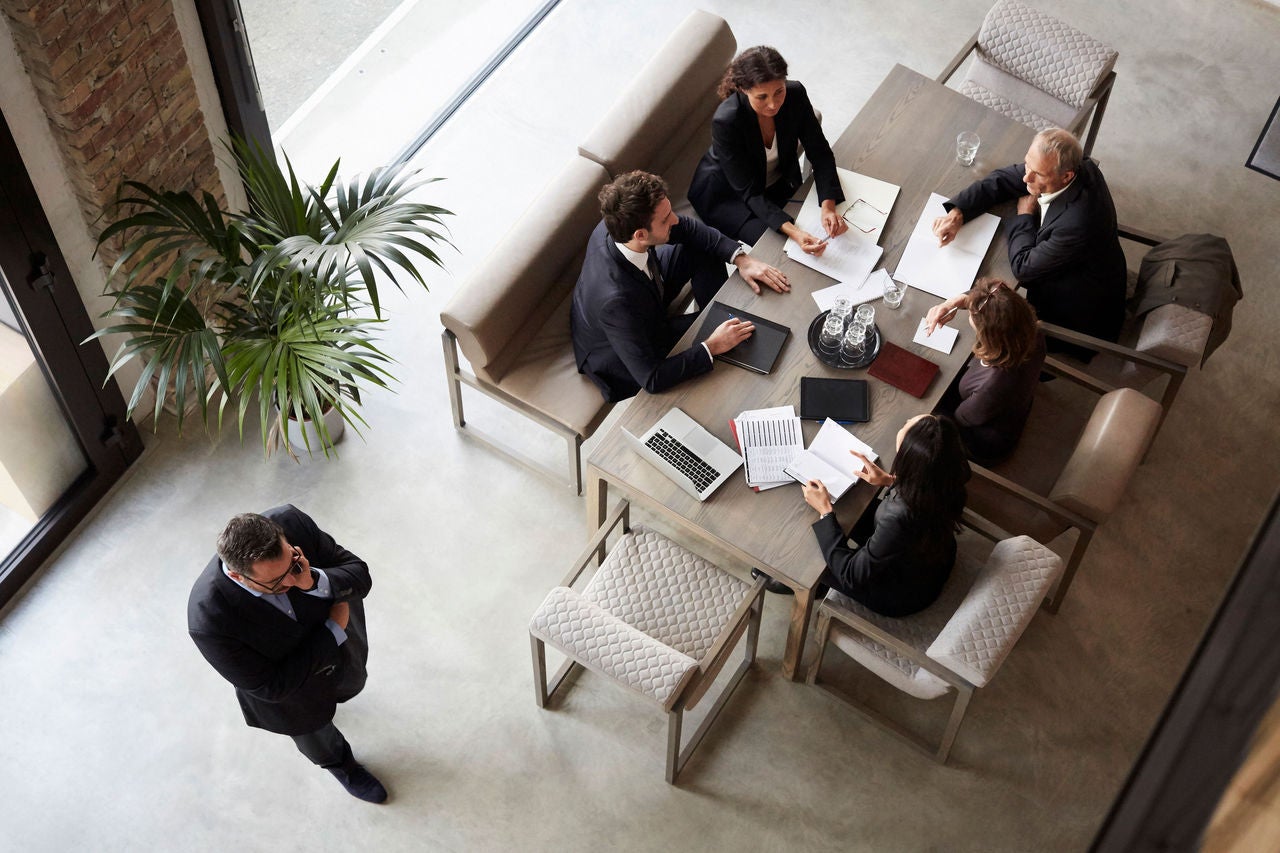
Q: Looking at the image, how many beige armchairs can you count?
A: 5